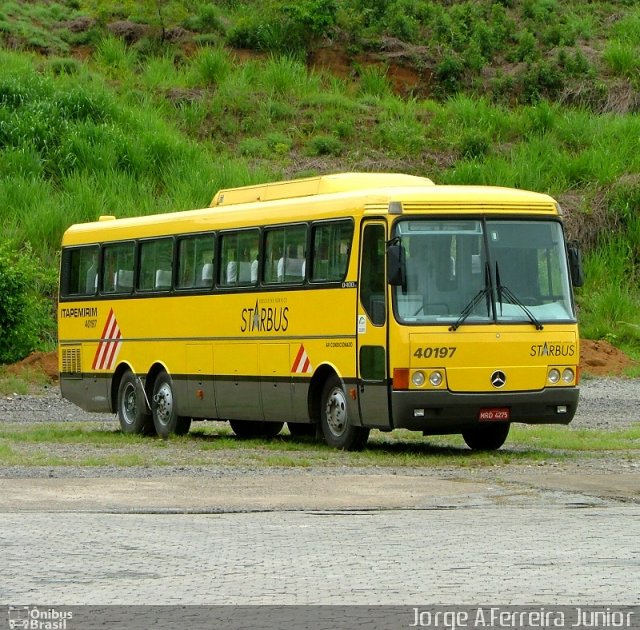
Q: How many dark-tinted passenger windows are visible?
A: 7